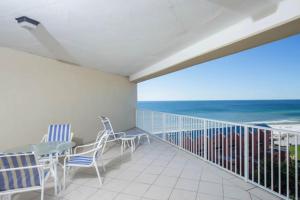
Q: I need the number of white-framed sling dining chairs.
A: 3